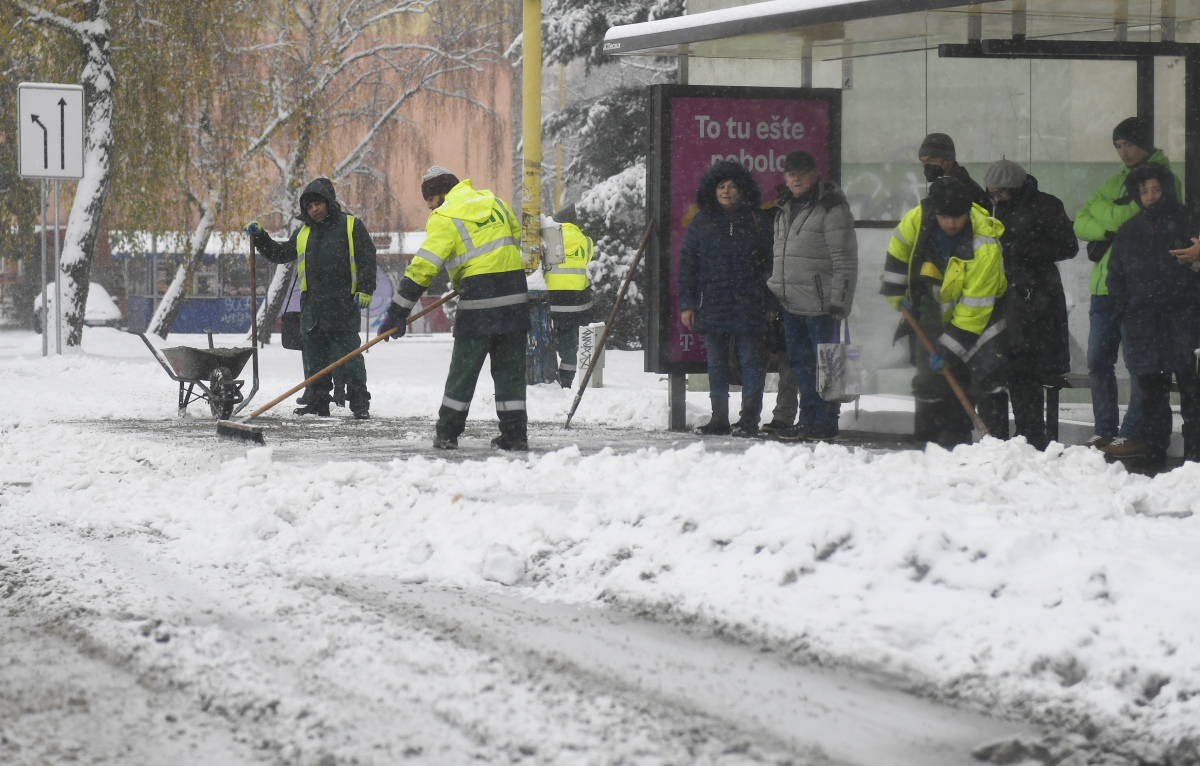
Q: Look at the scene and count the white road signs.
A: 1